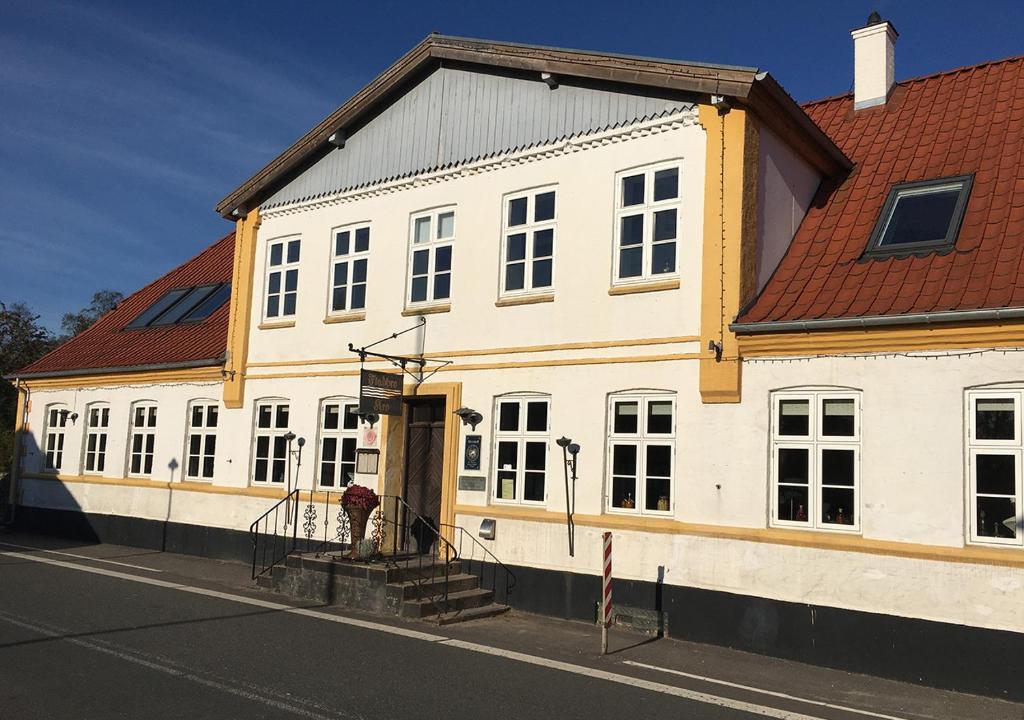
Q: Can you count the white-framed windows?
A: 15